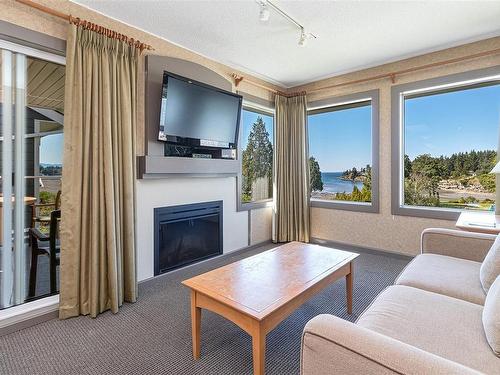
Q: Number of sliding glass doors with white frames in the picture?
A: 1